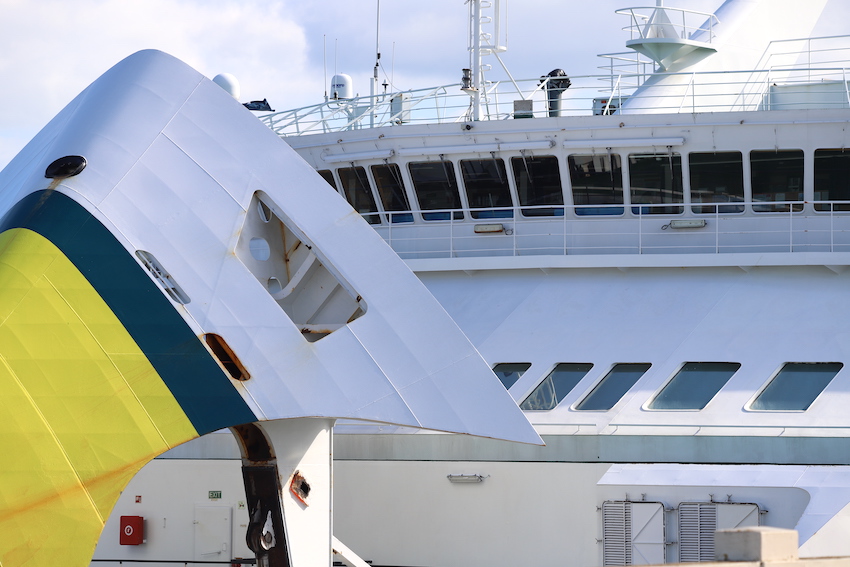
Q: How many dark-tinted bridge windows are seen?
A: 11